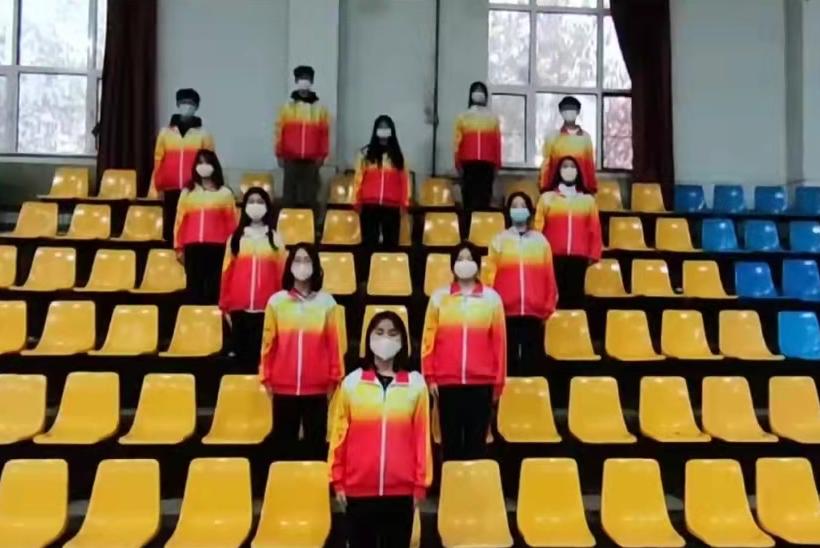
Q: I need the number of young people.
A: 12